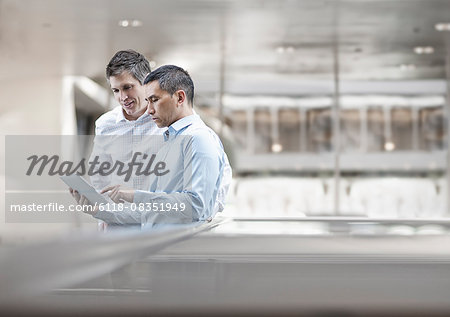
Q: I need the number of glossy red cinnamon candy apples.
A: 0